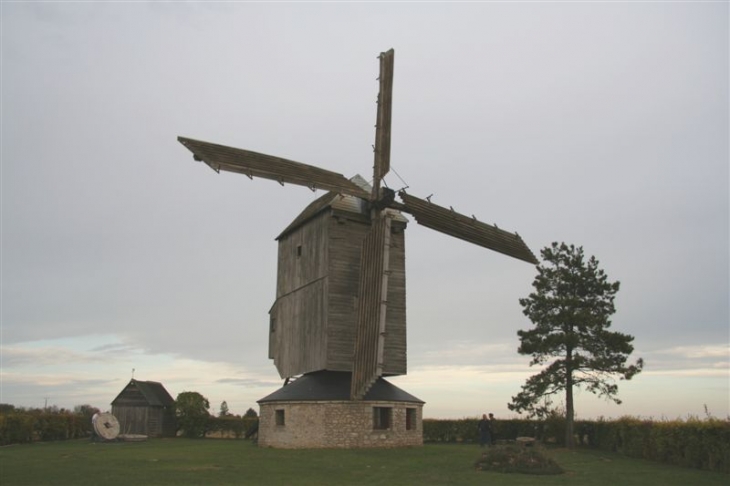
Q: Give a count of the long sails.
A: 4